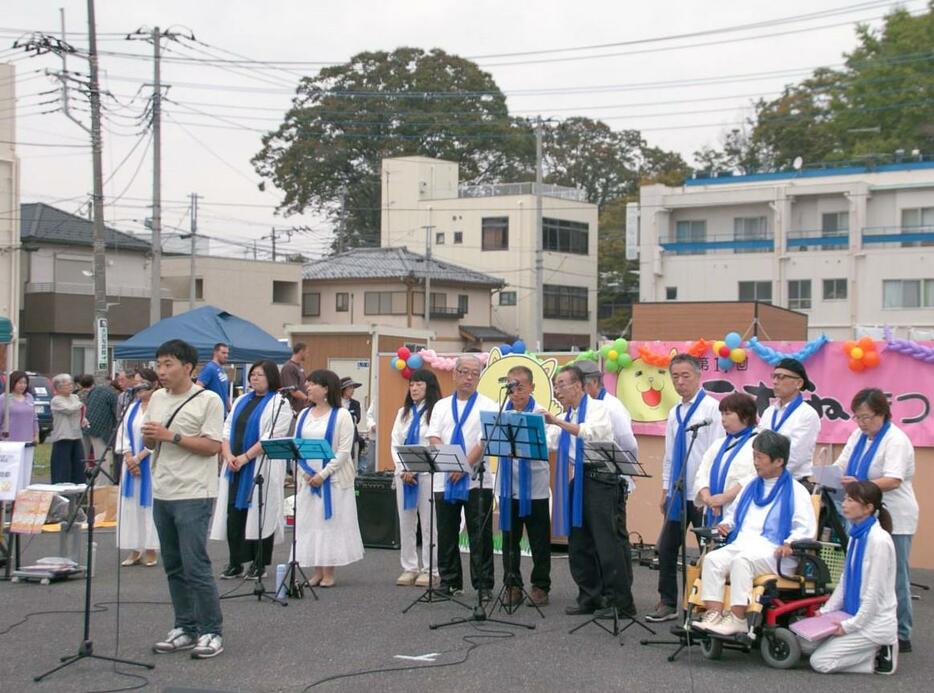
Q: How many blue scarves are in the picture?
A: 14